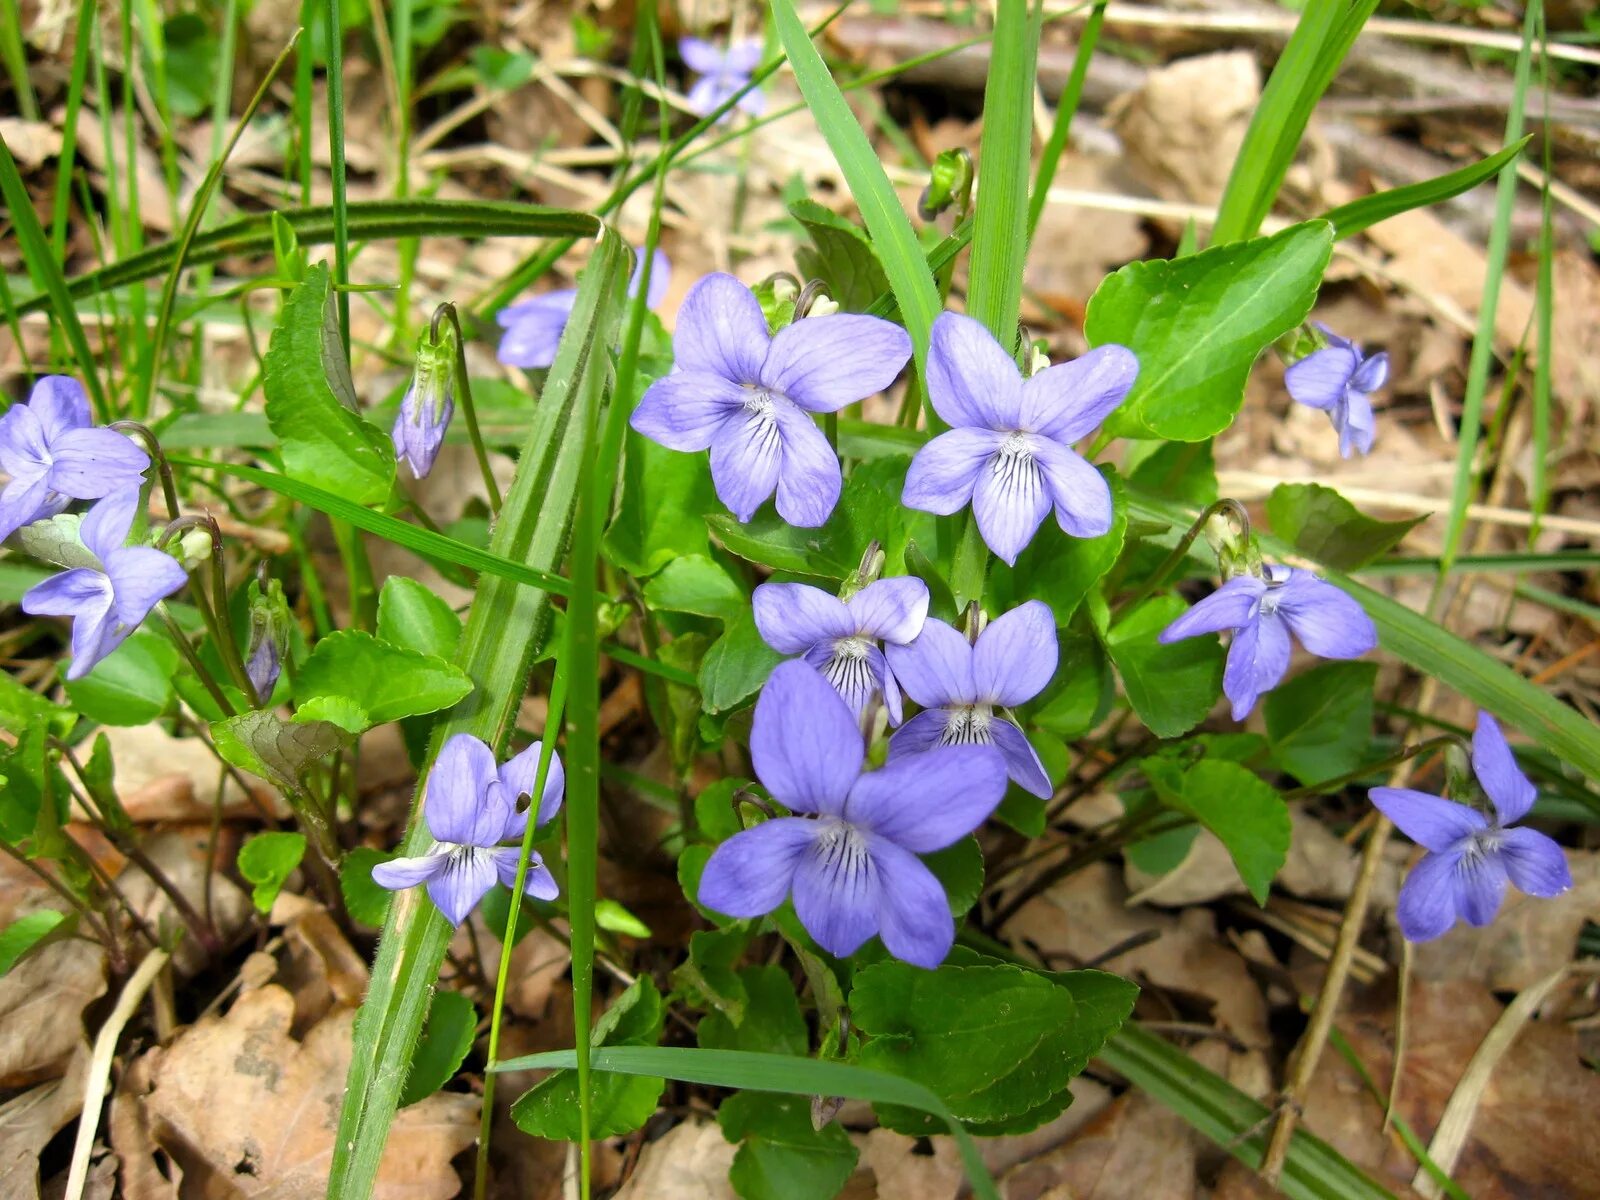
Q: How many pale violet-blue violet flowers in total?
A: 13